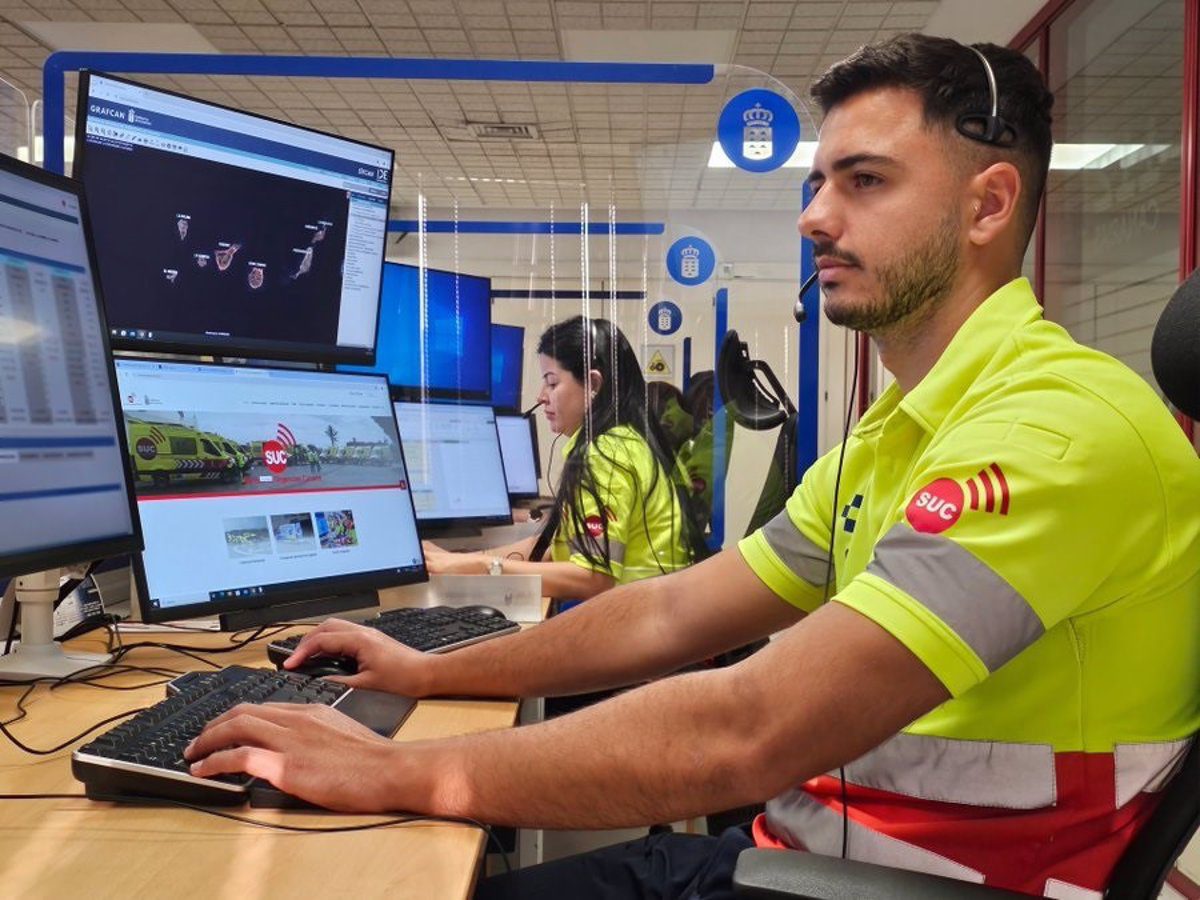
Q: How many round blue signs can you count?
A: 3